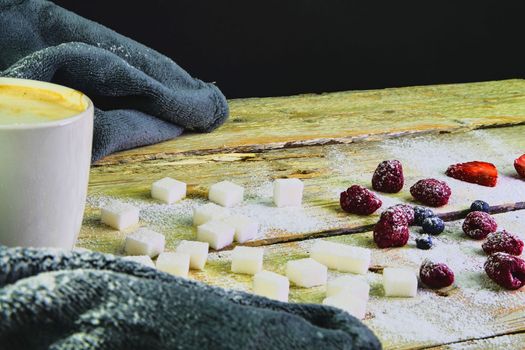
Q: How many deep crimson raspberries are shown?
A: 9